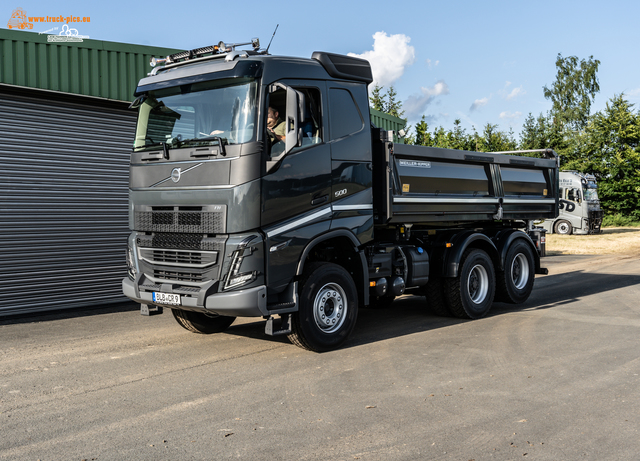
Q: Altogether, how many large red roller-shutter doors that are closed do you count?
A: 0